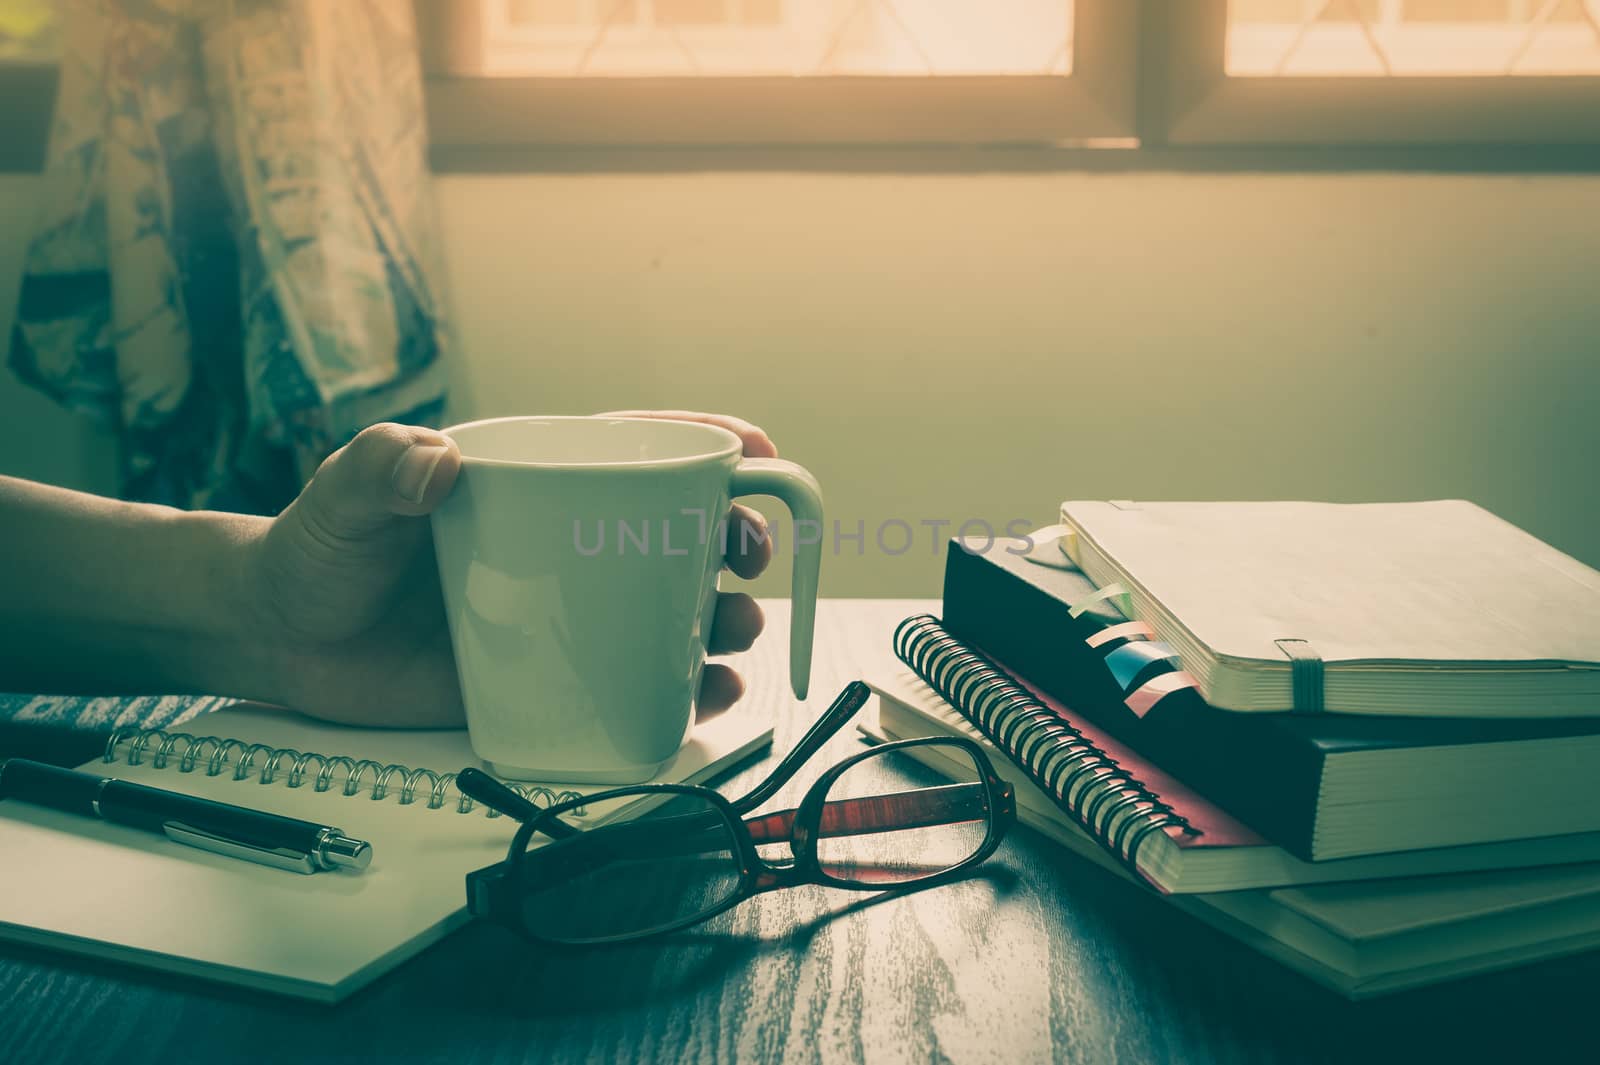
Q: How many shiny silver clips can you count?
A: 1